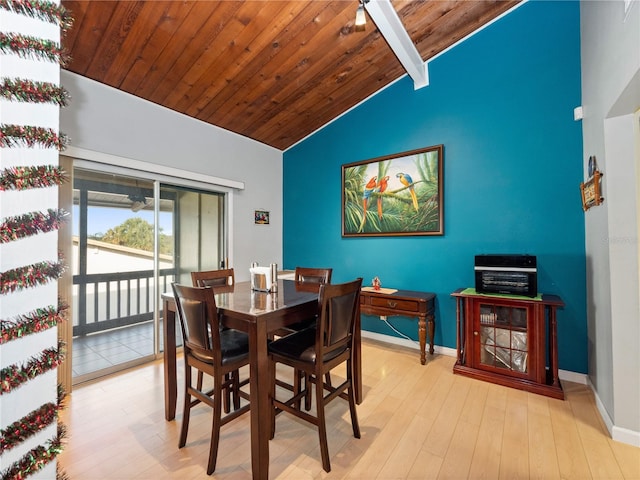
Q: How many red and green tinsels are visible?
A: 11